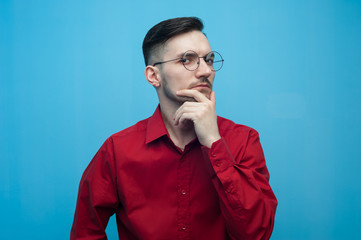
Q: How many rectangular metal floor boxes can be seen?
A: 0